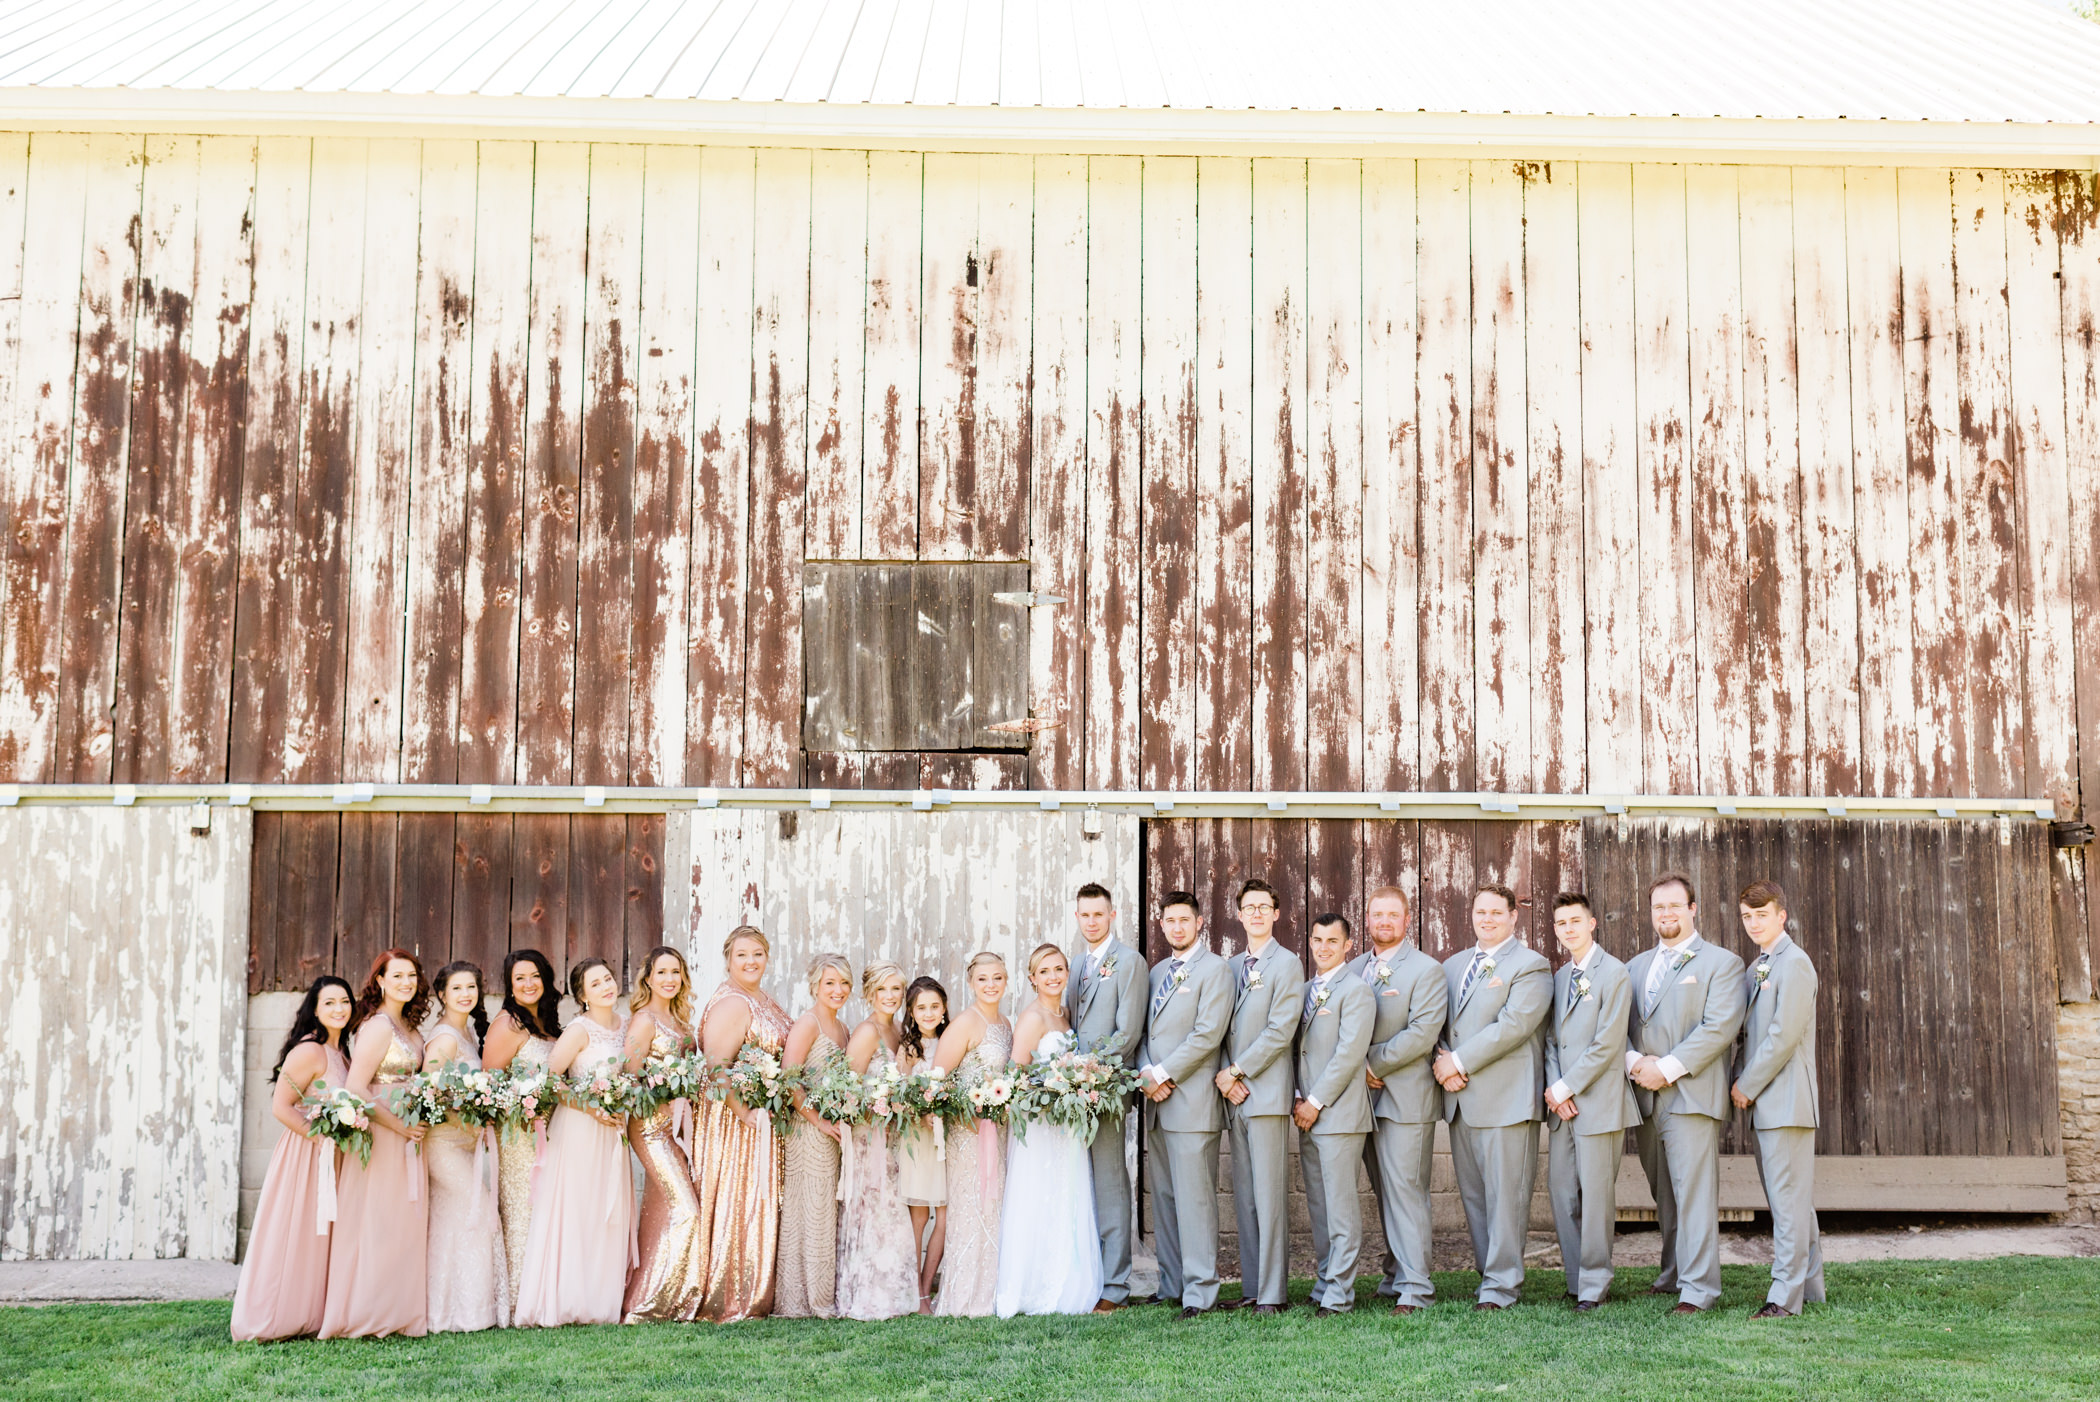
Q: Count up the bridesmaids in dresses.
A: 11